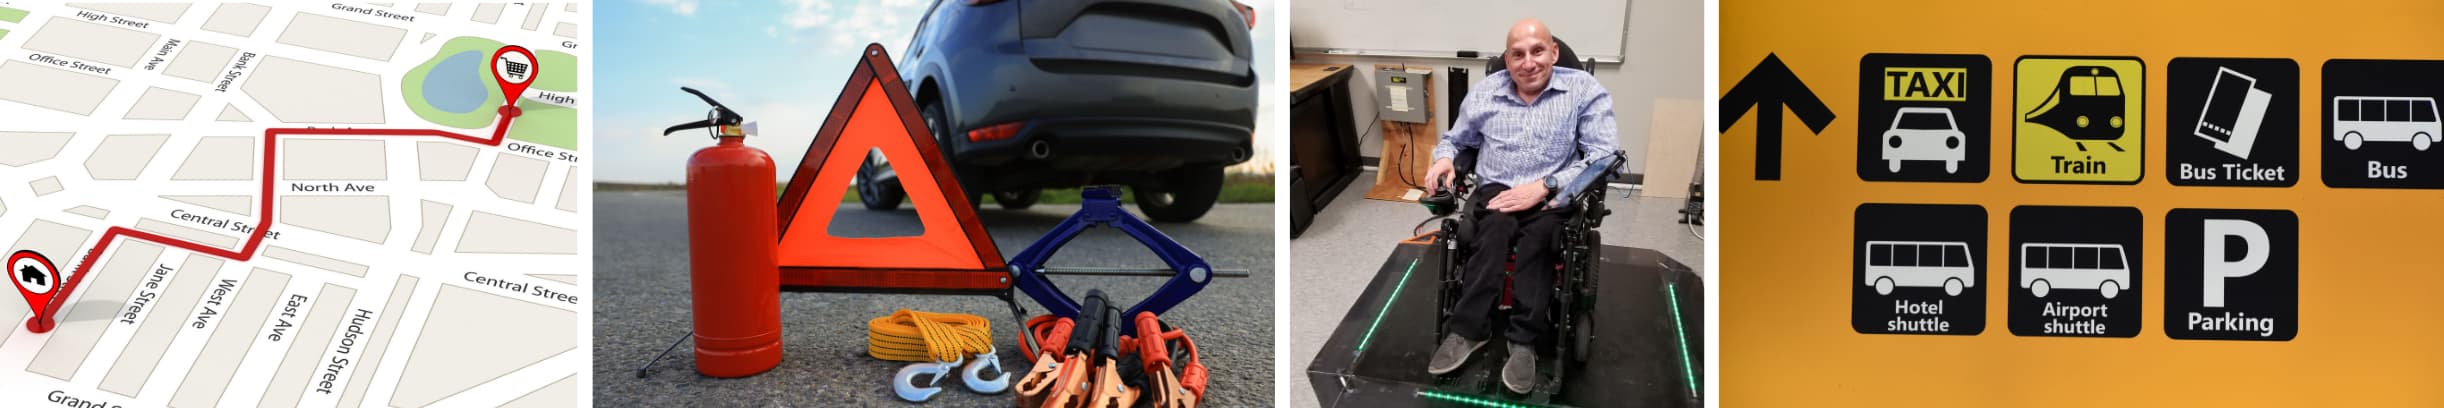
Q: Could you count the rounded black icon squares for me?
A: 6